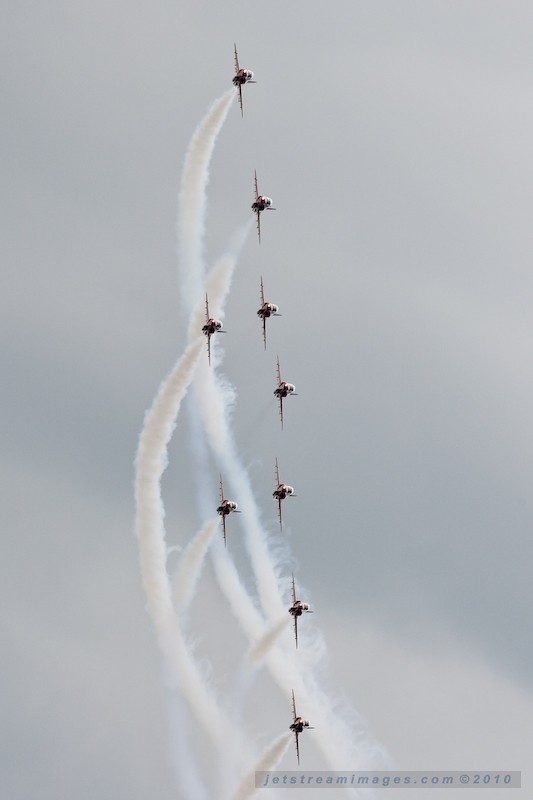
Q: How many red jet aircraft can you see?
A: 9